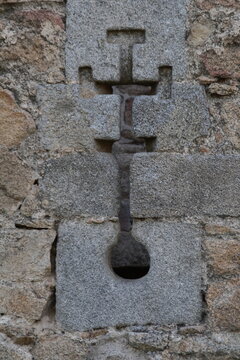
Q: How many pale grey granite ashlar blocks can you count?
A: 6